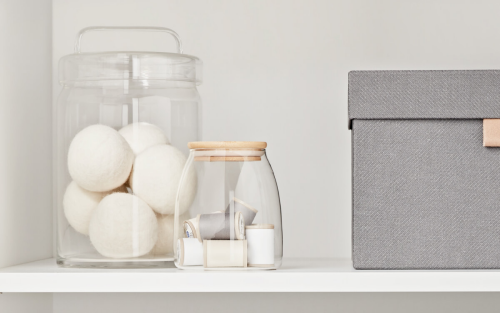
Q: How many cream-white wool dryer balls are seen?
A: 6